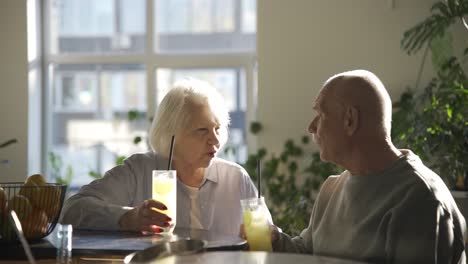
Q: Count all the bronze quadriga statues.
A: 0